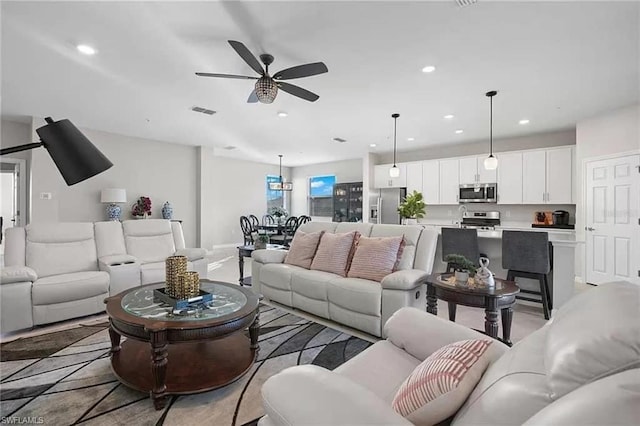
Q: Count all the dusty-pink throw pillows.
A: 3